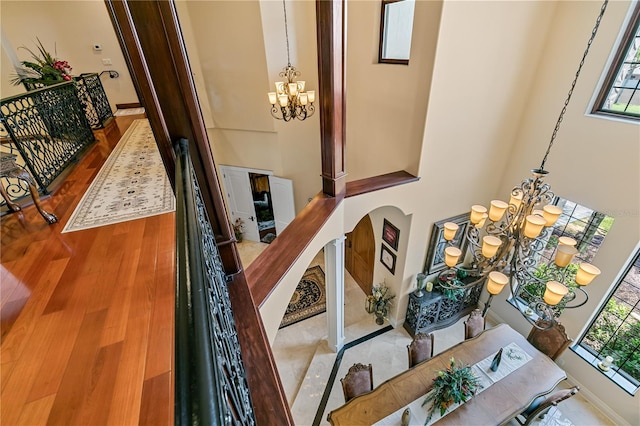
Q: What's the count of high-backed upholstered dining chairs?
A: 5